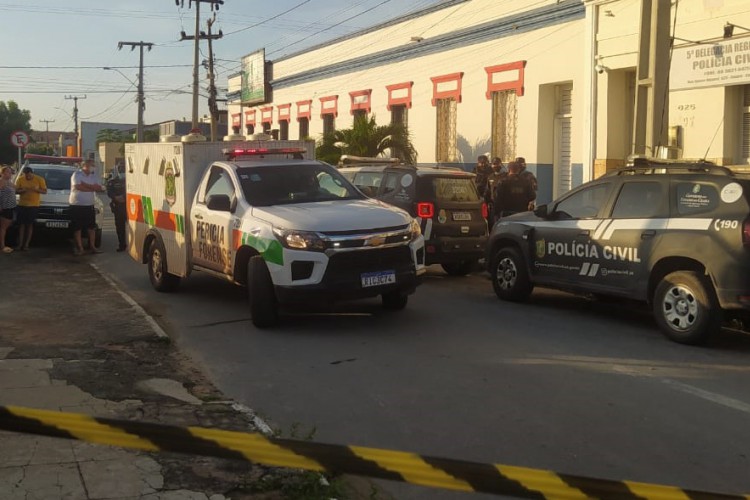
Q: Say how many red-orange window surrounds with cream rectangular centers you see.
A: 10